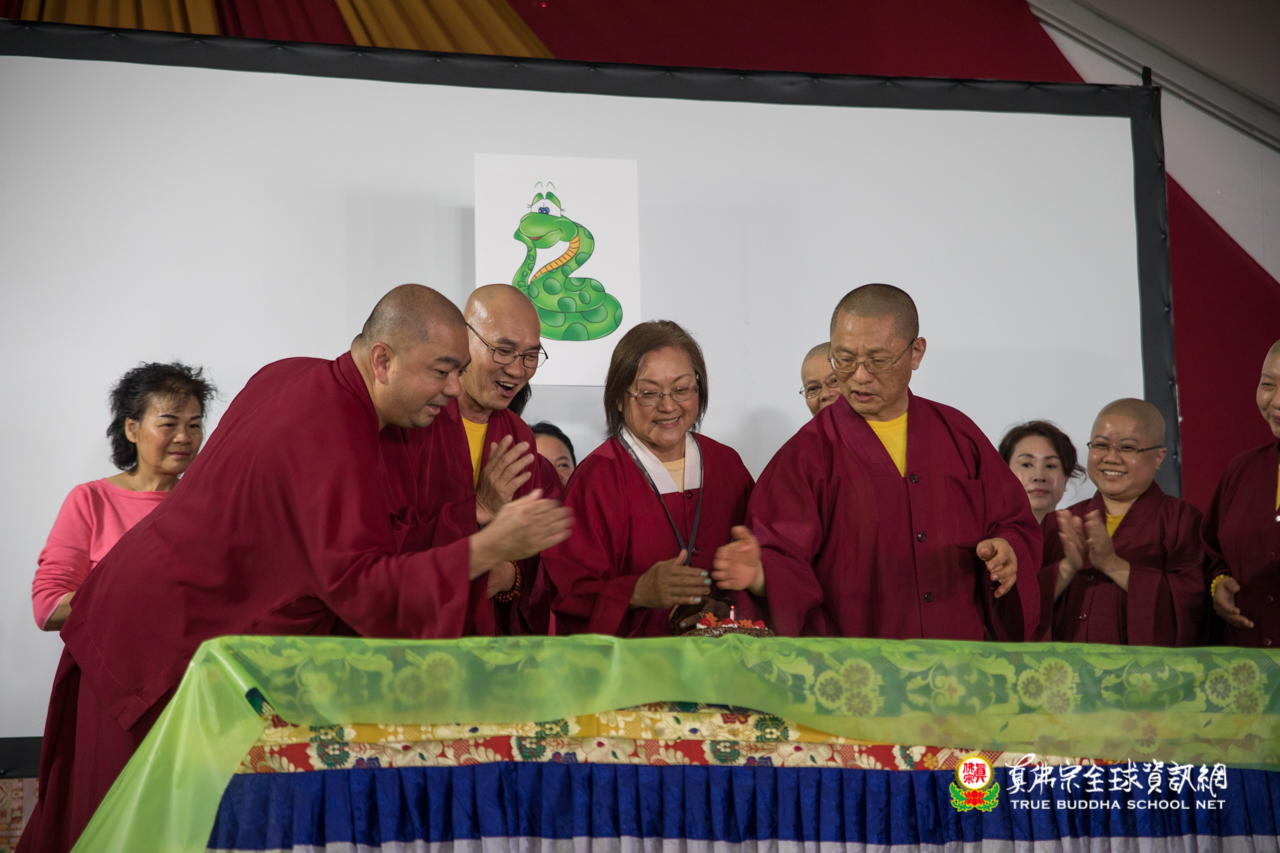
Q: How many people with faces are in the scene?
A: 10